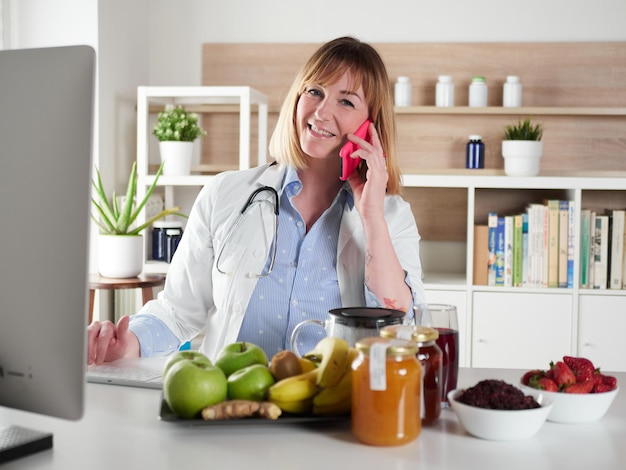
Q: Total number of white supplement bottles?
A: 4